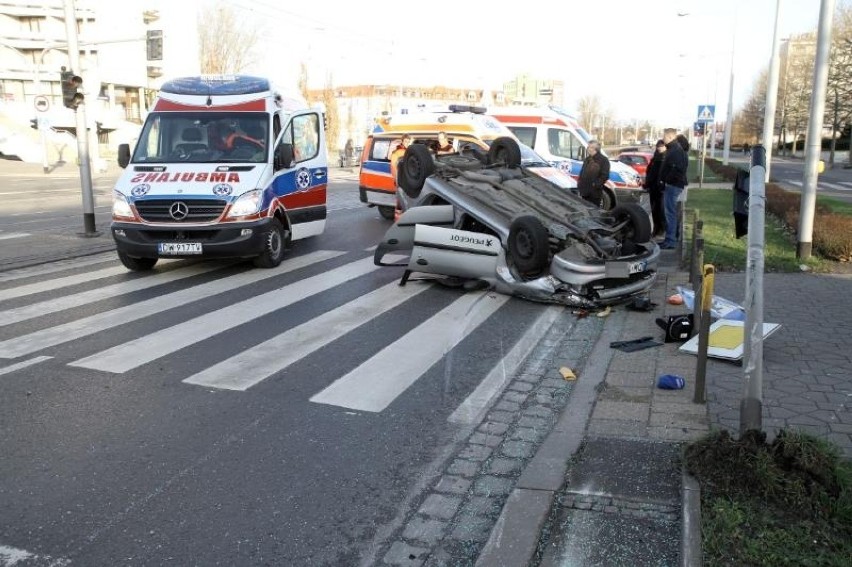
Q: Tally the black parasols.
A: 0